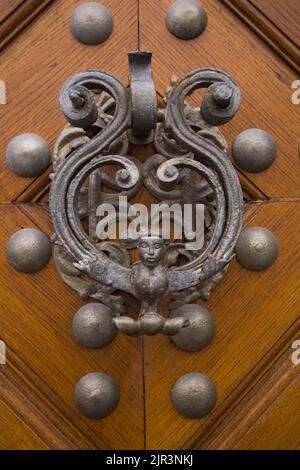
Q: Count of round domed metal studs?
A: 10